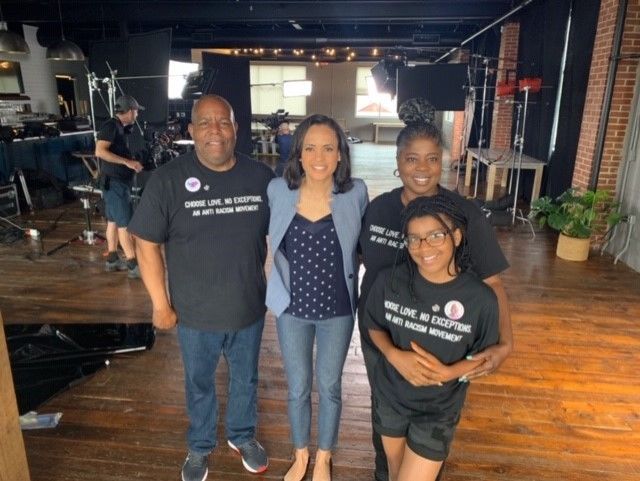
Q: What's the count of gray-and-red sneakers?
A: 2